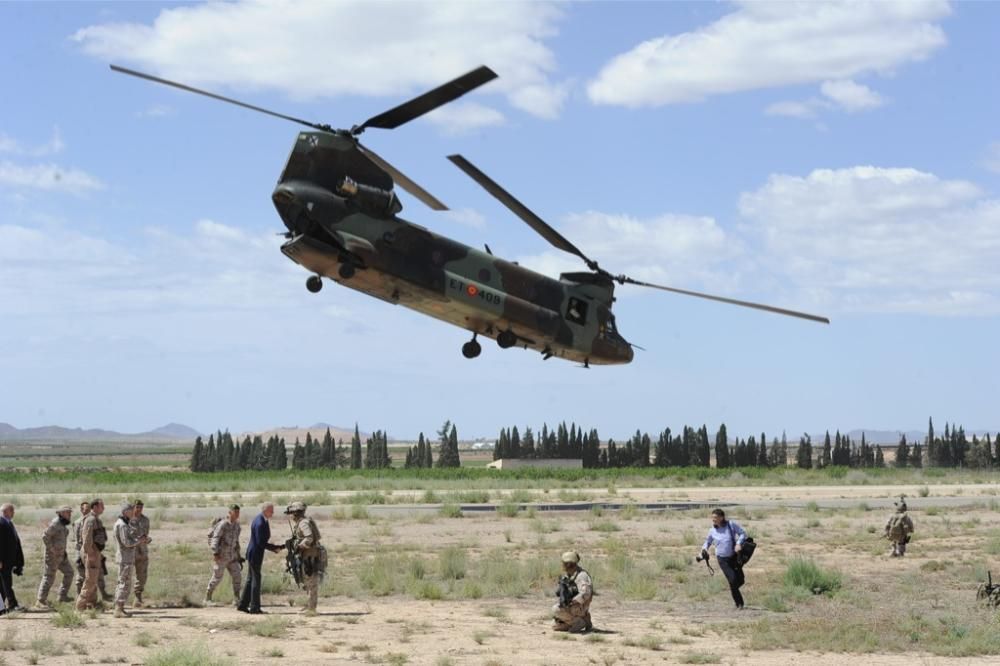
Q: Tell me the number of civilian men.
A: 3